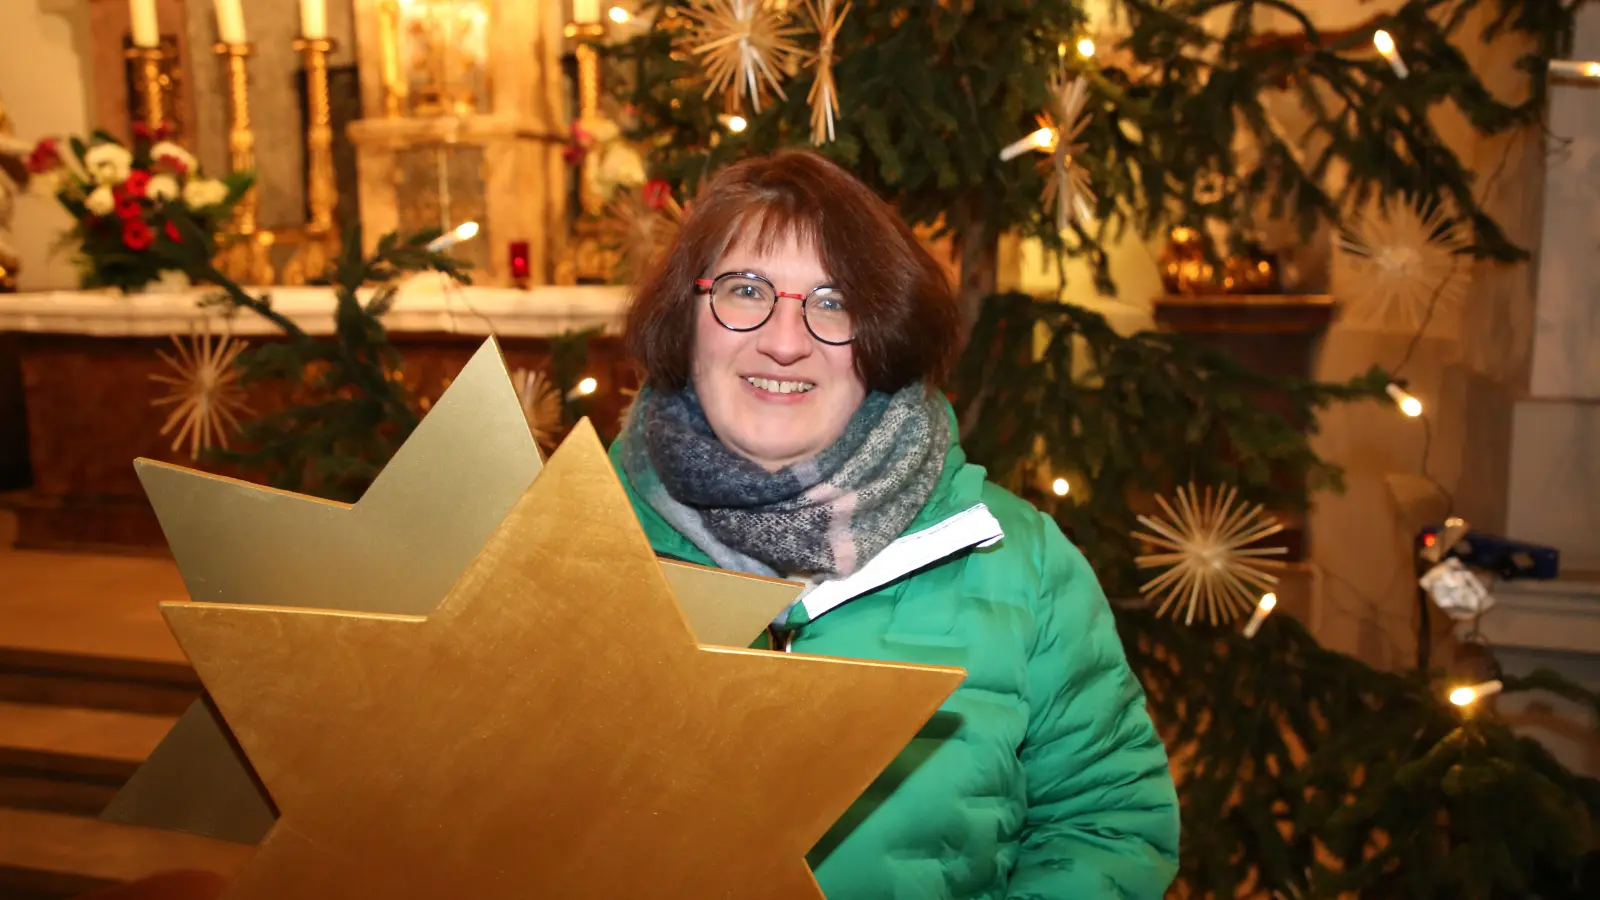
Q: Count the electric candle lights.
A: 12